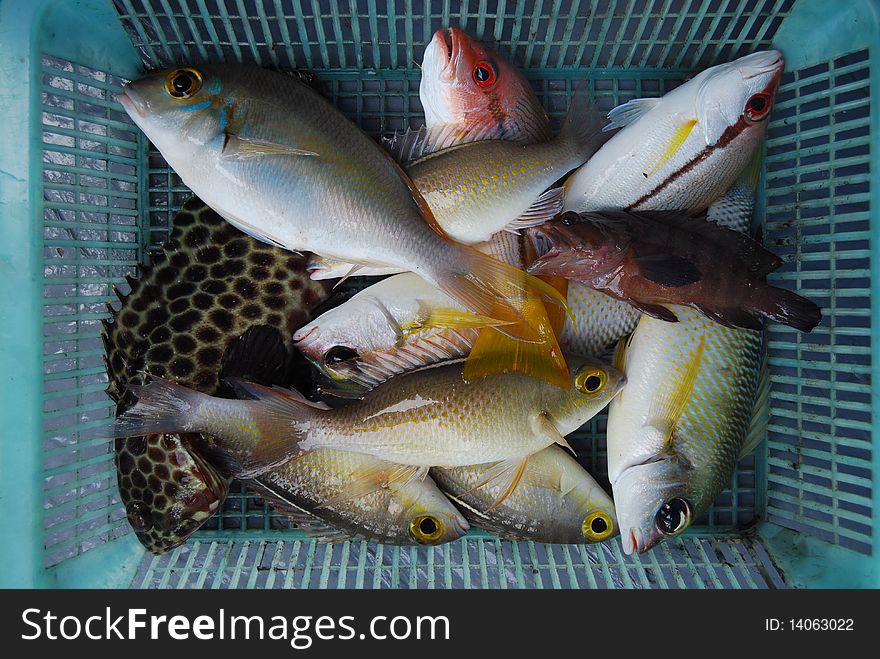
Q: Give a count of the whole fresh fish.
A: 11